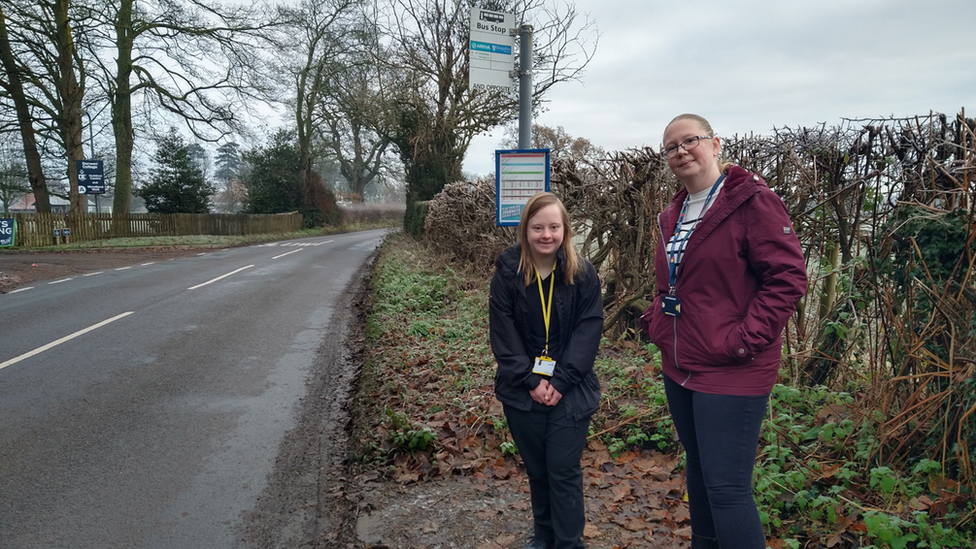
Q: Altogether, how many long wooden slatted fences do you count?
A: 1